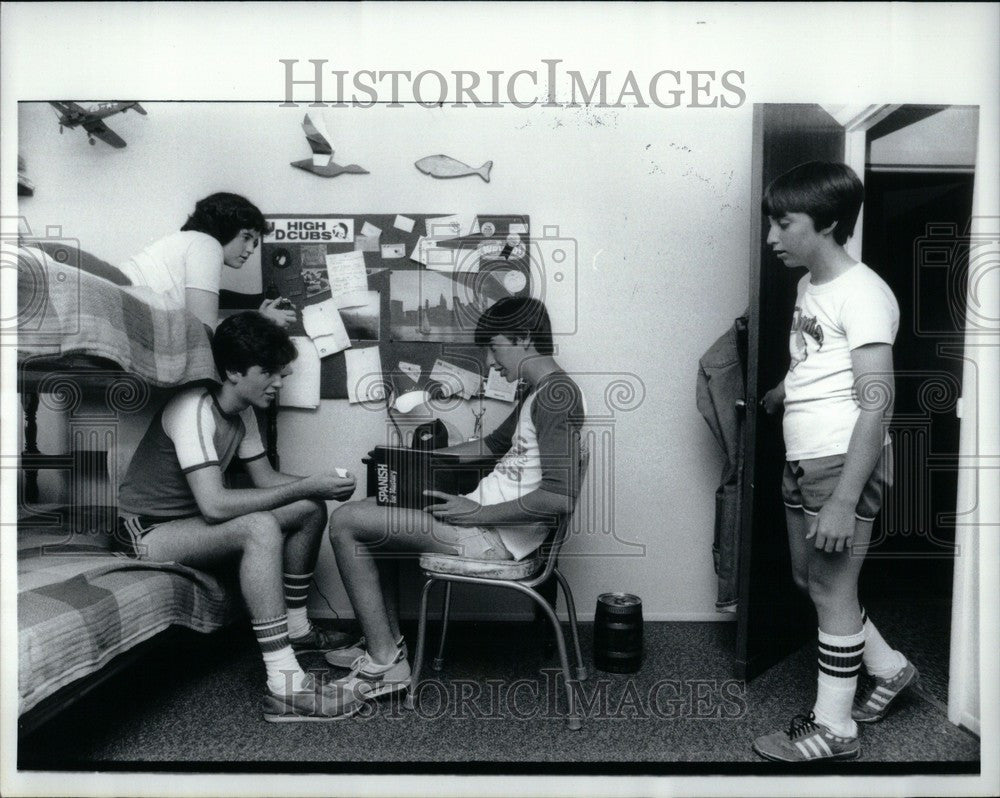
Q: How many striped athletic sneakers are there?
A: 2